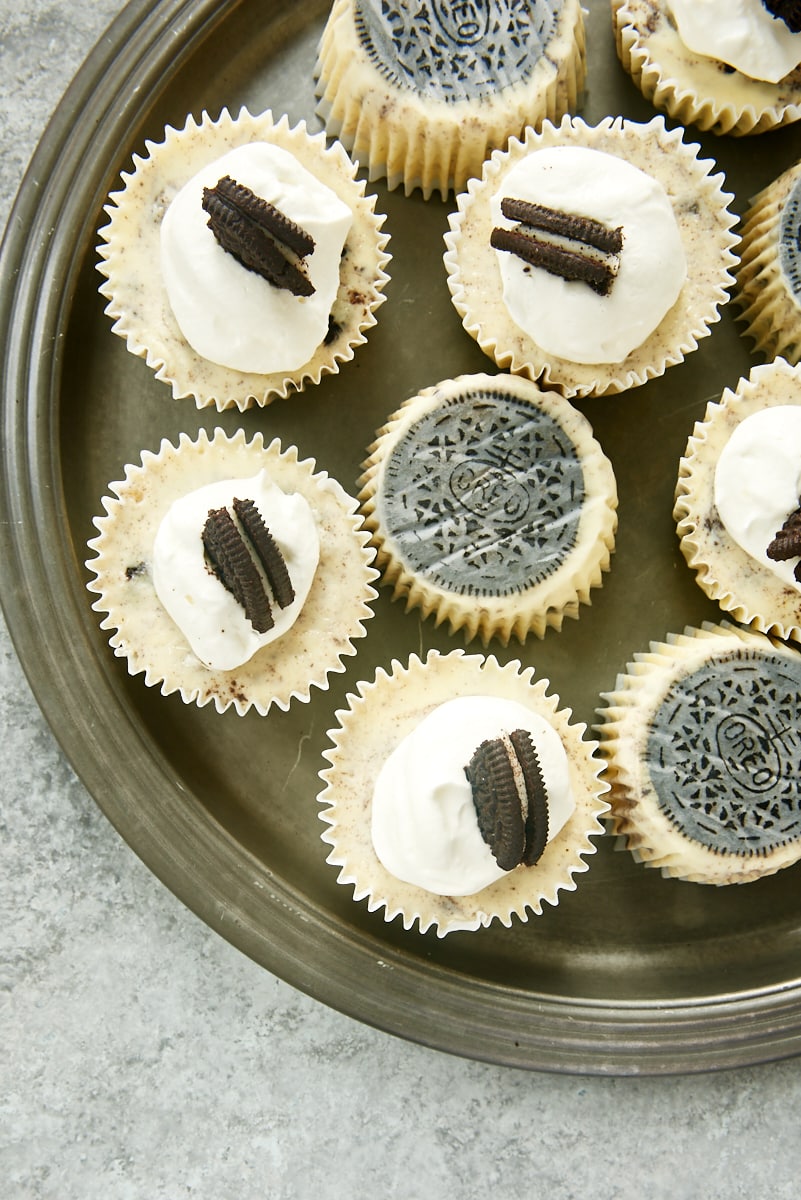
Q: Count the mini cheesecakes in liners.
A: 10